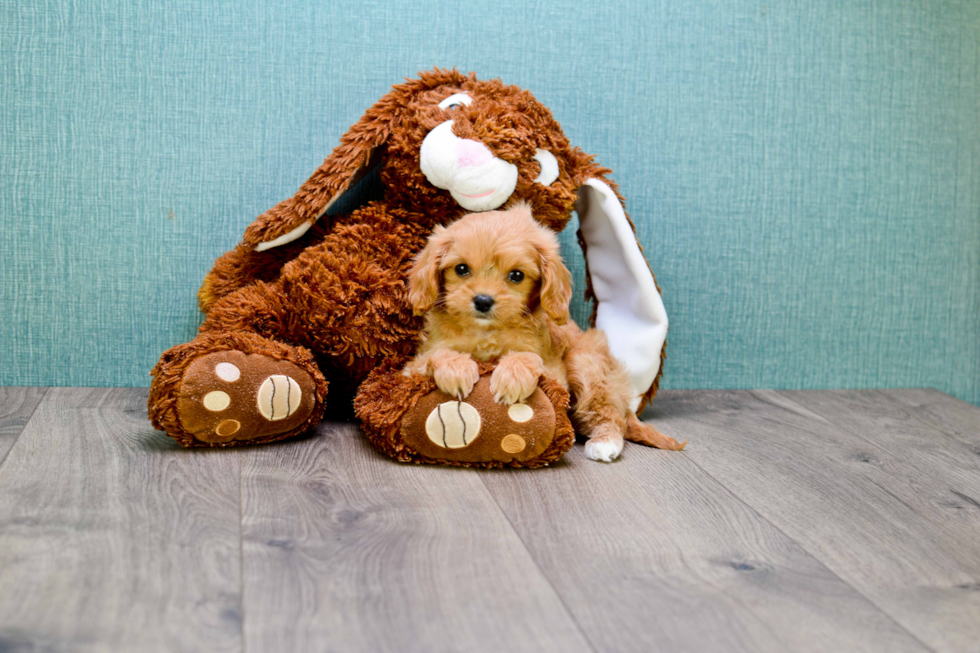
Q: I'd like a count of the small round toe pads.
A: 5